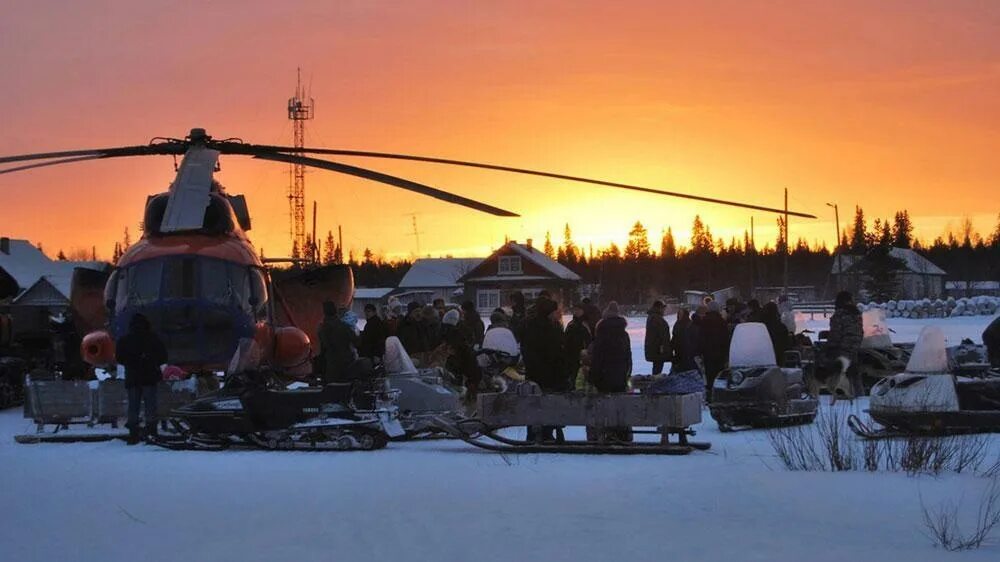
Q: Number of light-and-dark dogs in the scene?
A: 1